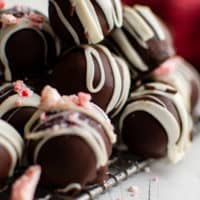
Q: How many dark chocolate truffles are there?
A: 9